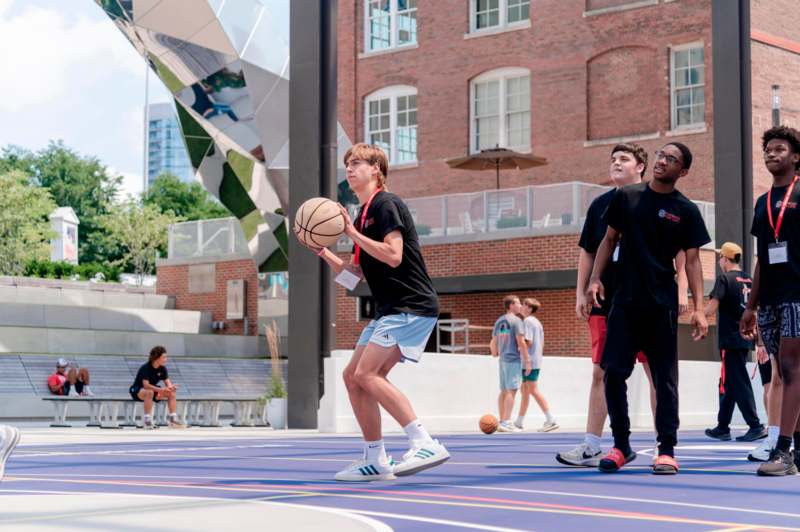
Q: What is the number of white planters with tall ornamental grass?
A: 1